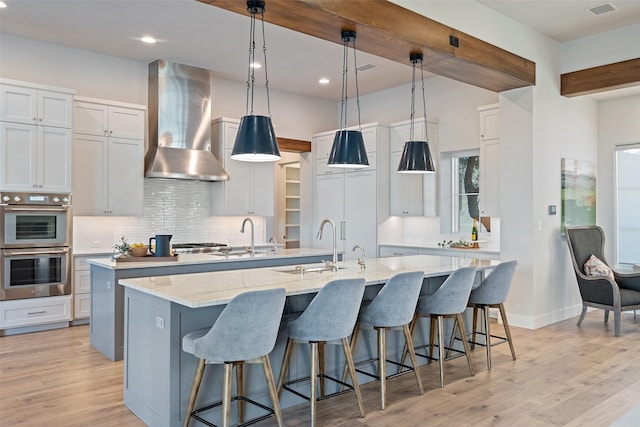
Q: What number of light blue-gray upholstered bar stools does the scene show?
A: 5